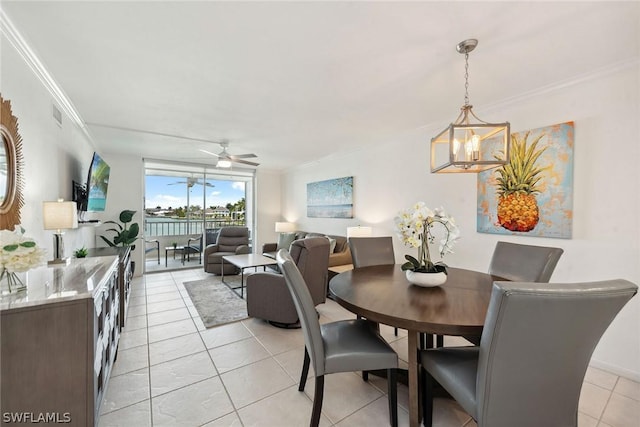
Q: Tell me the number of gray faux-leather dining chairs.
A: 4